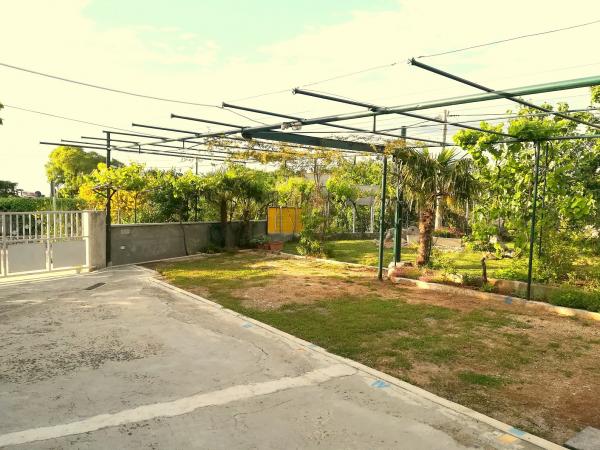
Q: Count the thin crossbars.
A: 9